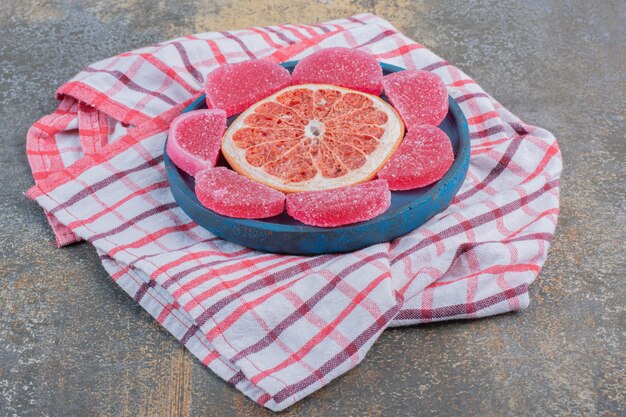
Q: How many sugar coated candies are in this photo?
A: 7